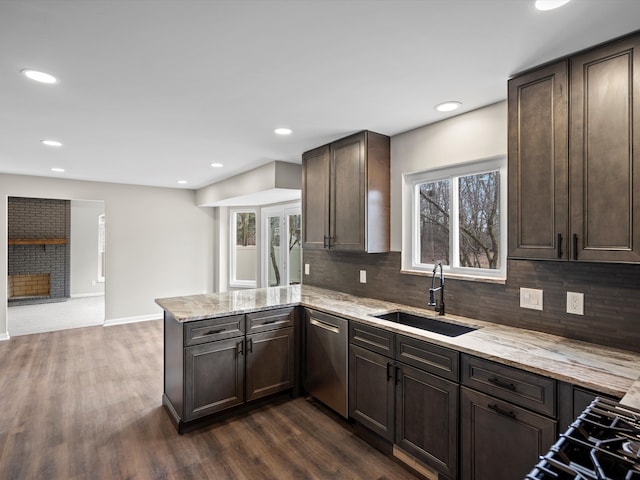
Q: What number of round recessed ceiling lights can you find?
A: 8